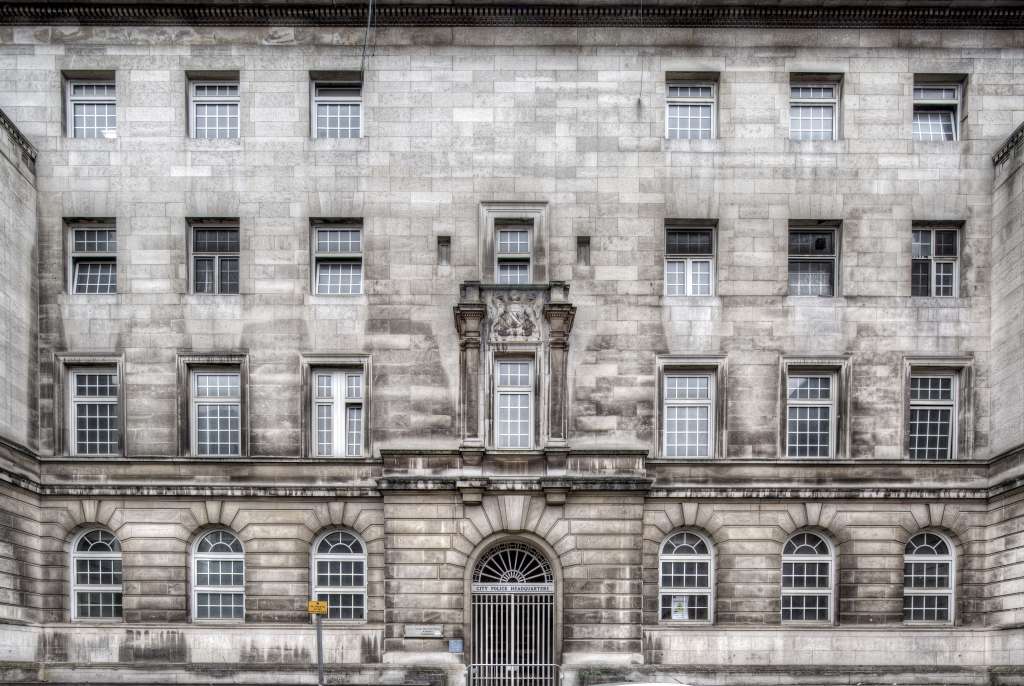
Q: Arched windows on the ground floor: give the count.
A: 6